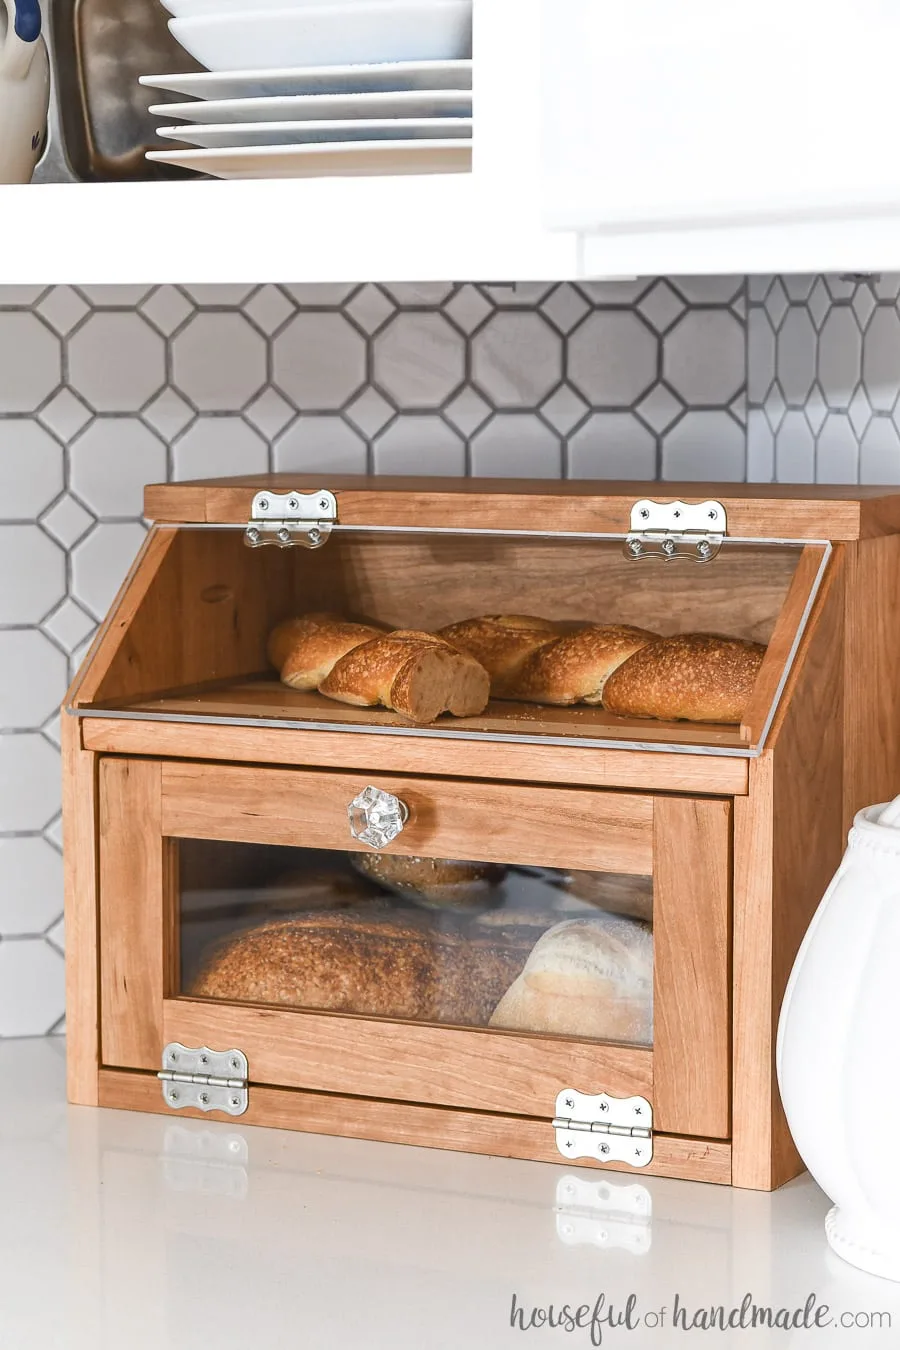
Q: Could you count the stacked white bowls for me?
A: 2